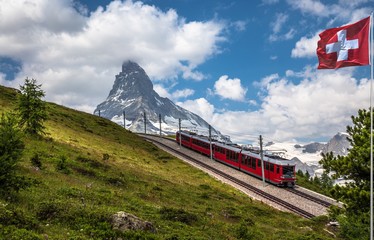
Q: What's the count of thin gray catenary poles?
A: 7